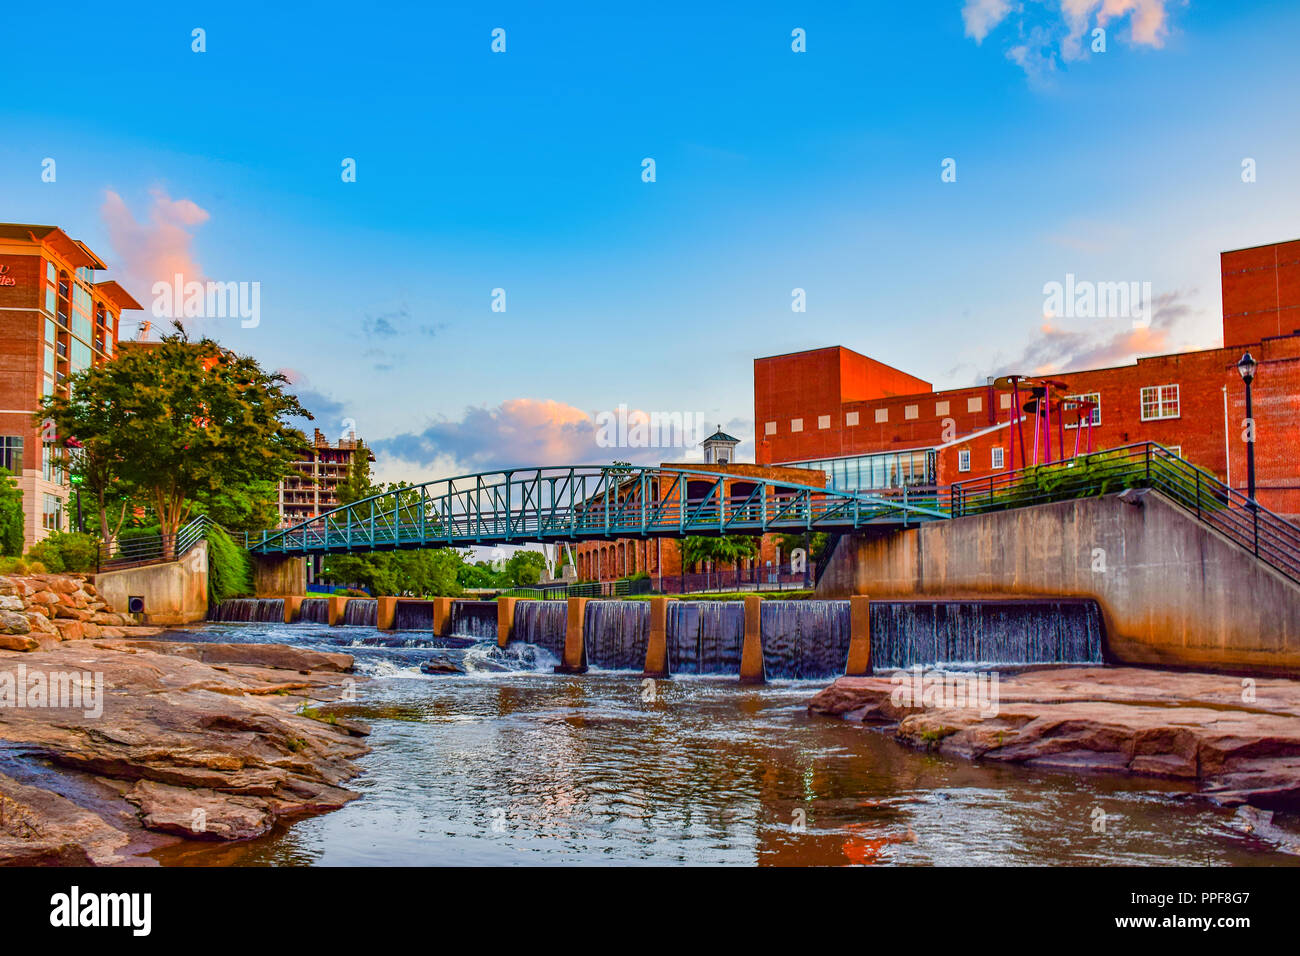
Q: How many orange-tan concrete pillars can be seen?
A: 9